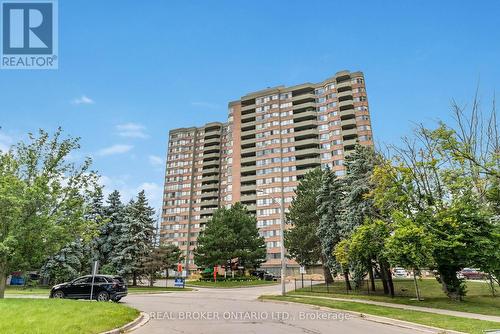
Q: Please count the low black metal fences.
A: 1